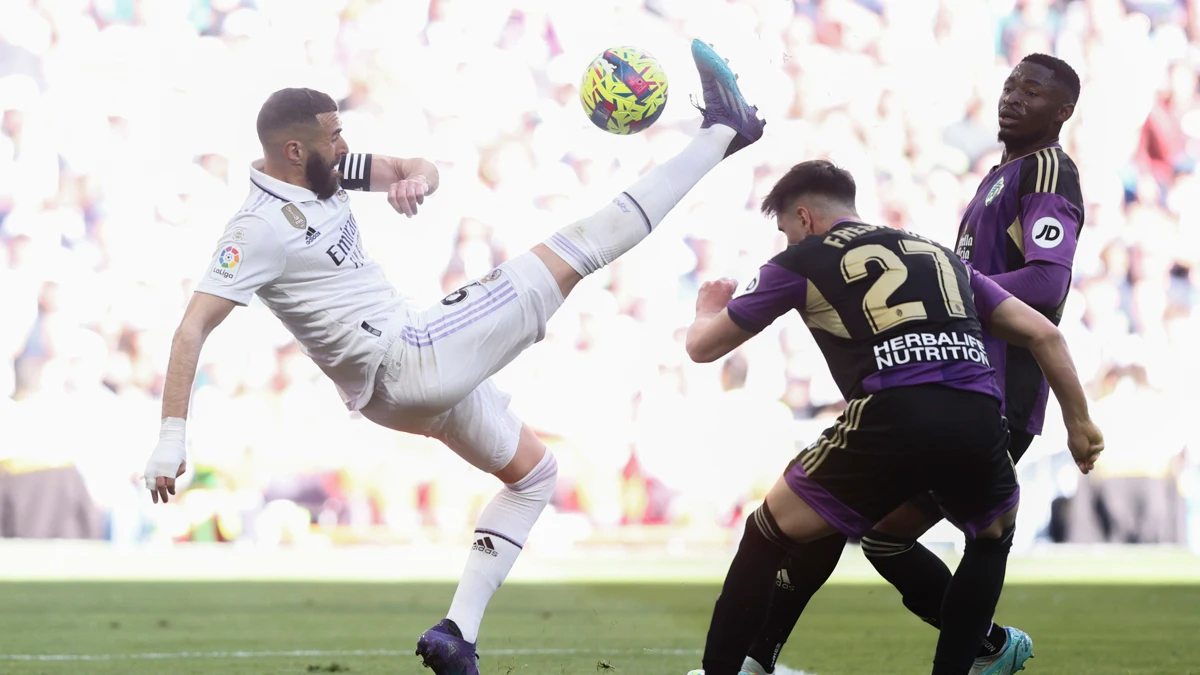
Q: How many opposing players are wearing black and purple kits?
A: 2